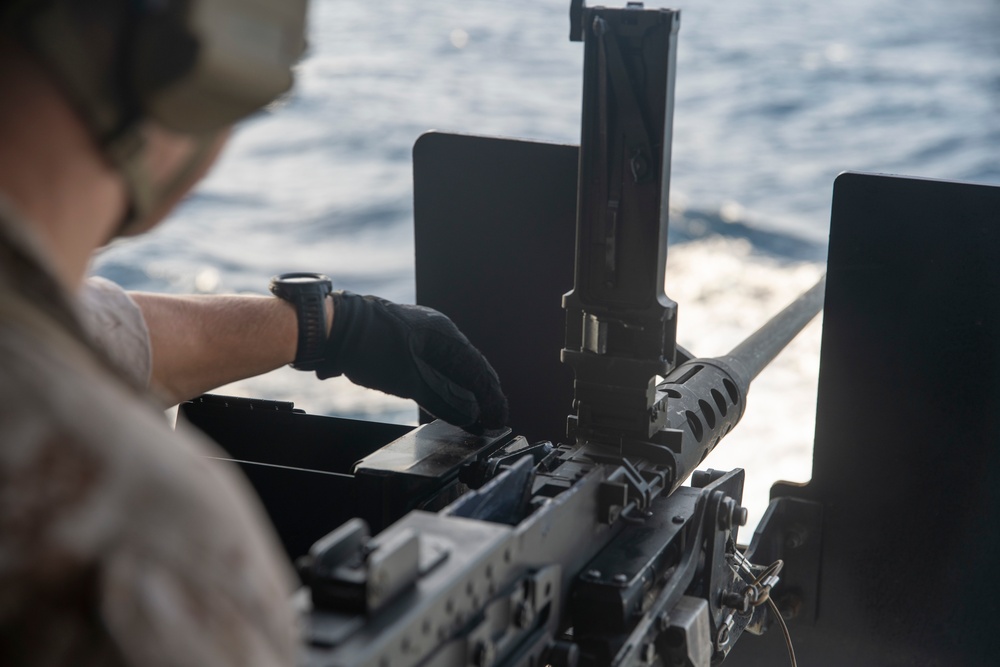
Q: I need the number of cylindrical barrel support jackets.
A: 1